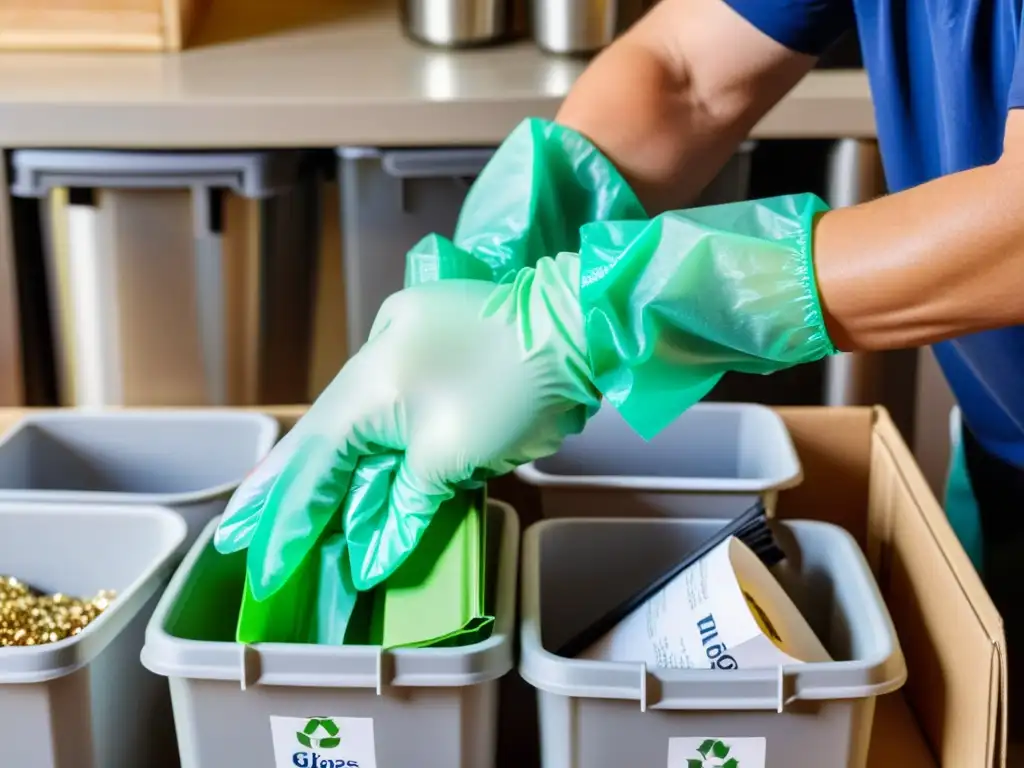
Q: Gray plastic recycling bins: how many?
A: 5